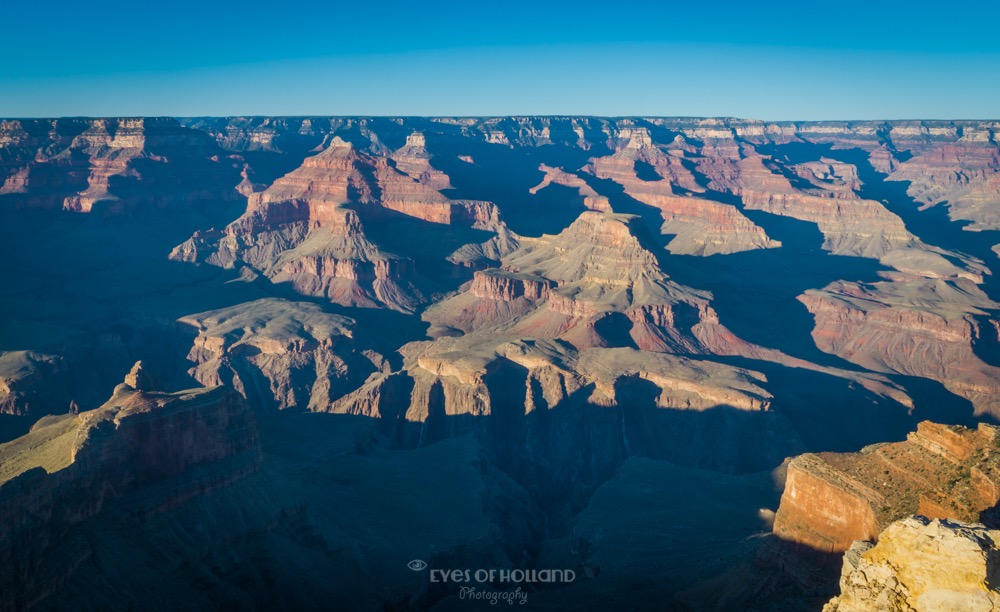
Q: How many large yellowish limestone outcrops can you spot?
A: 1